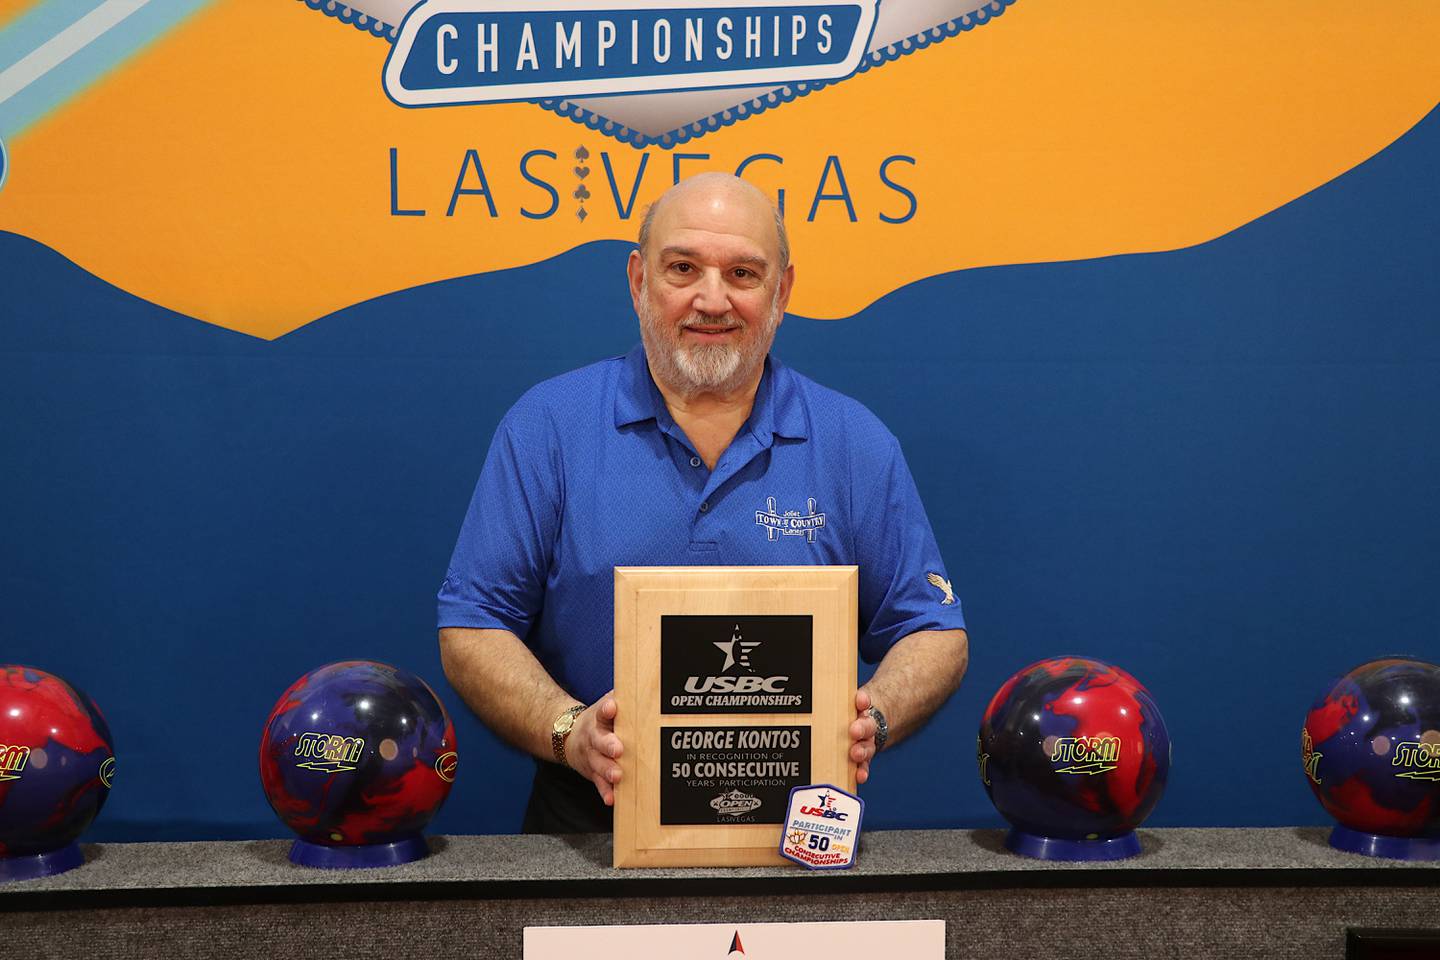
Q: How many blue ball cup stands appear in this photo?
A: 4